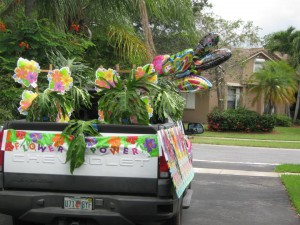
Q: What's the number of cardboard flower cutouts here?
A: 8